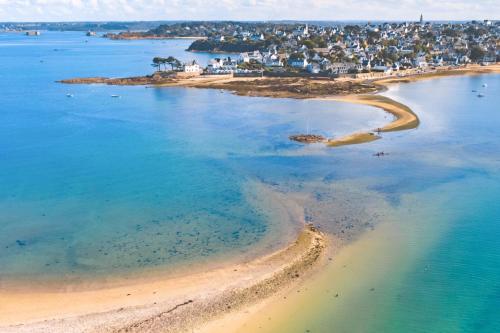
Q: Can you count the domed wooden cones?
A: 0